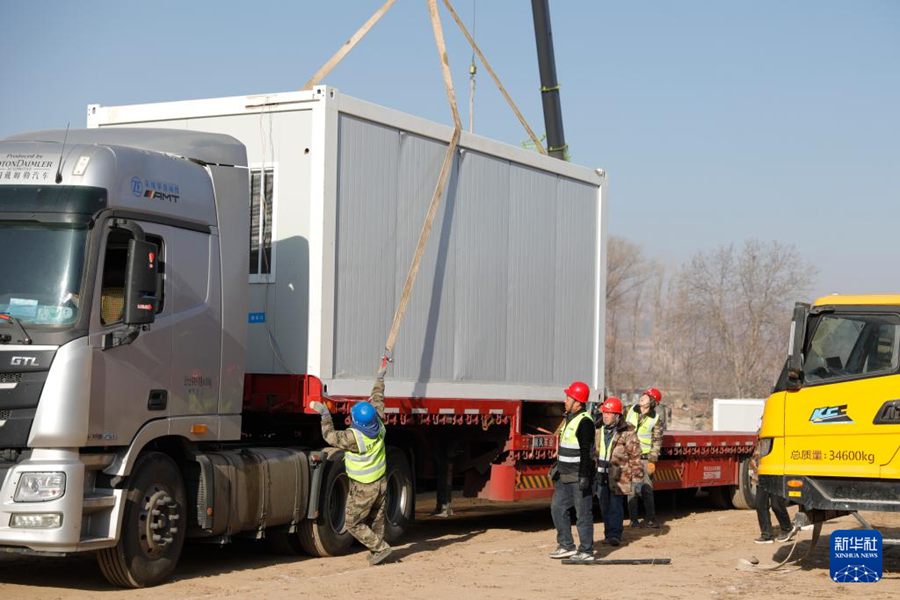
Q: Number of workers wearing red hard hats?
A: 3